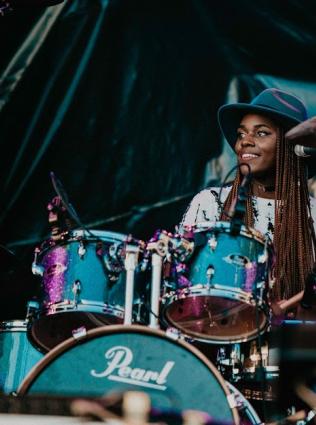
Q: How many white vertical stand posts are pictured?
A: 2